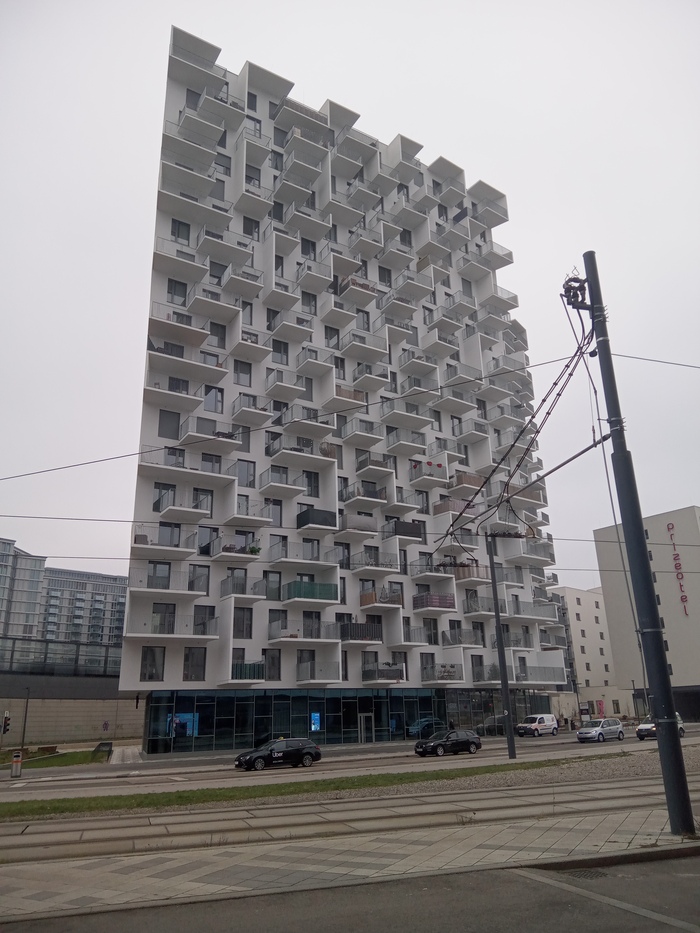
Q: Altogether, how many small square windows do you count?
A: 12